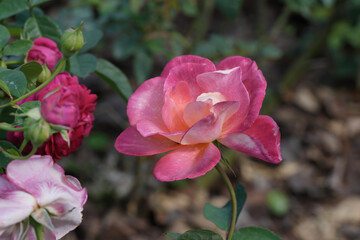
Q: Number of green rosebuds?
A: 3